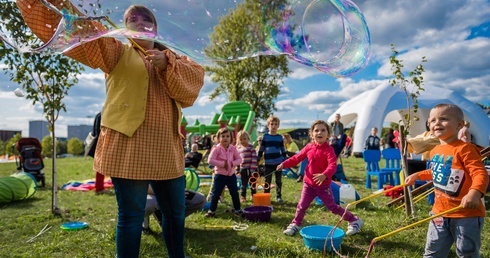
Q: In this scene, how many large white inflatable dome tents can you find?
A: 1